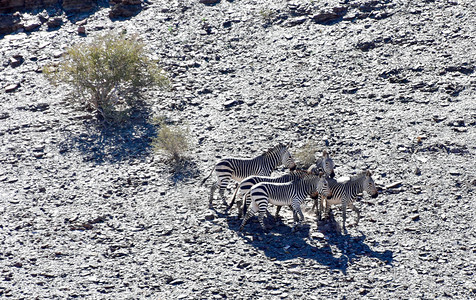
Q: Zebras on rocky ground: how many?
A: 5